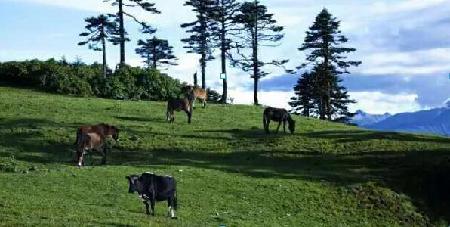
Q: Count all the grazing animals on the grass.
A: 5